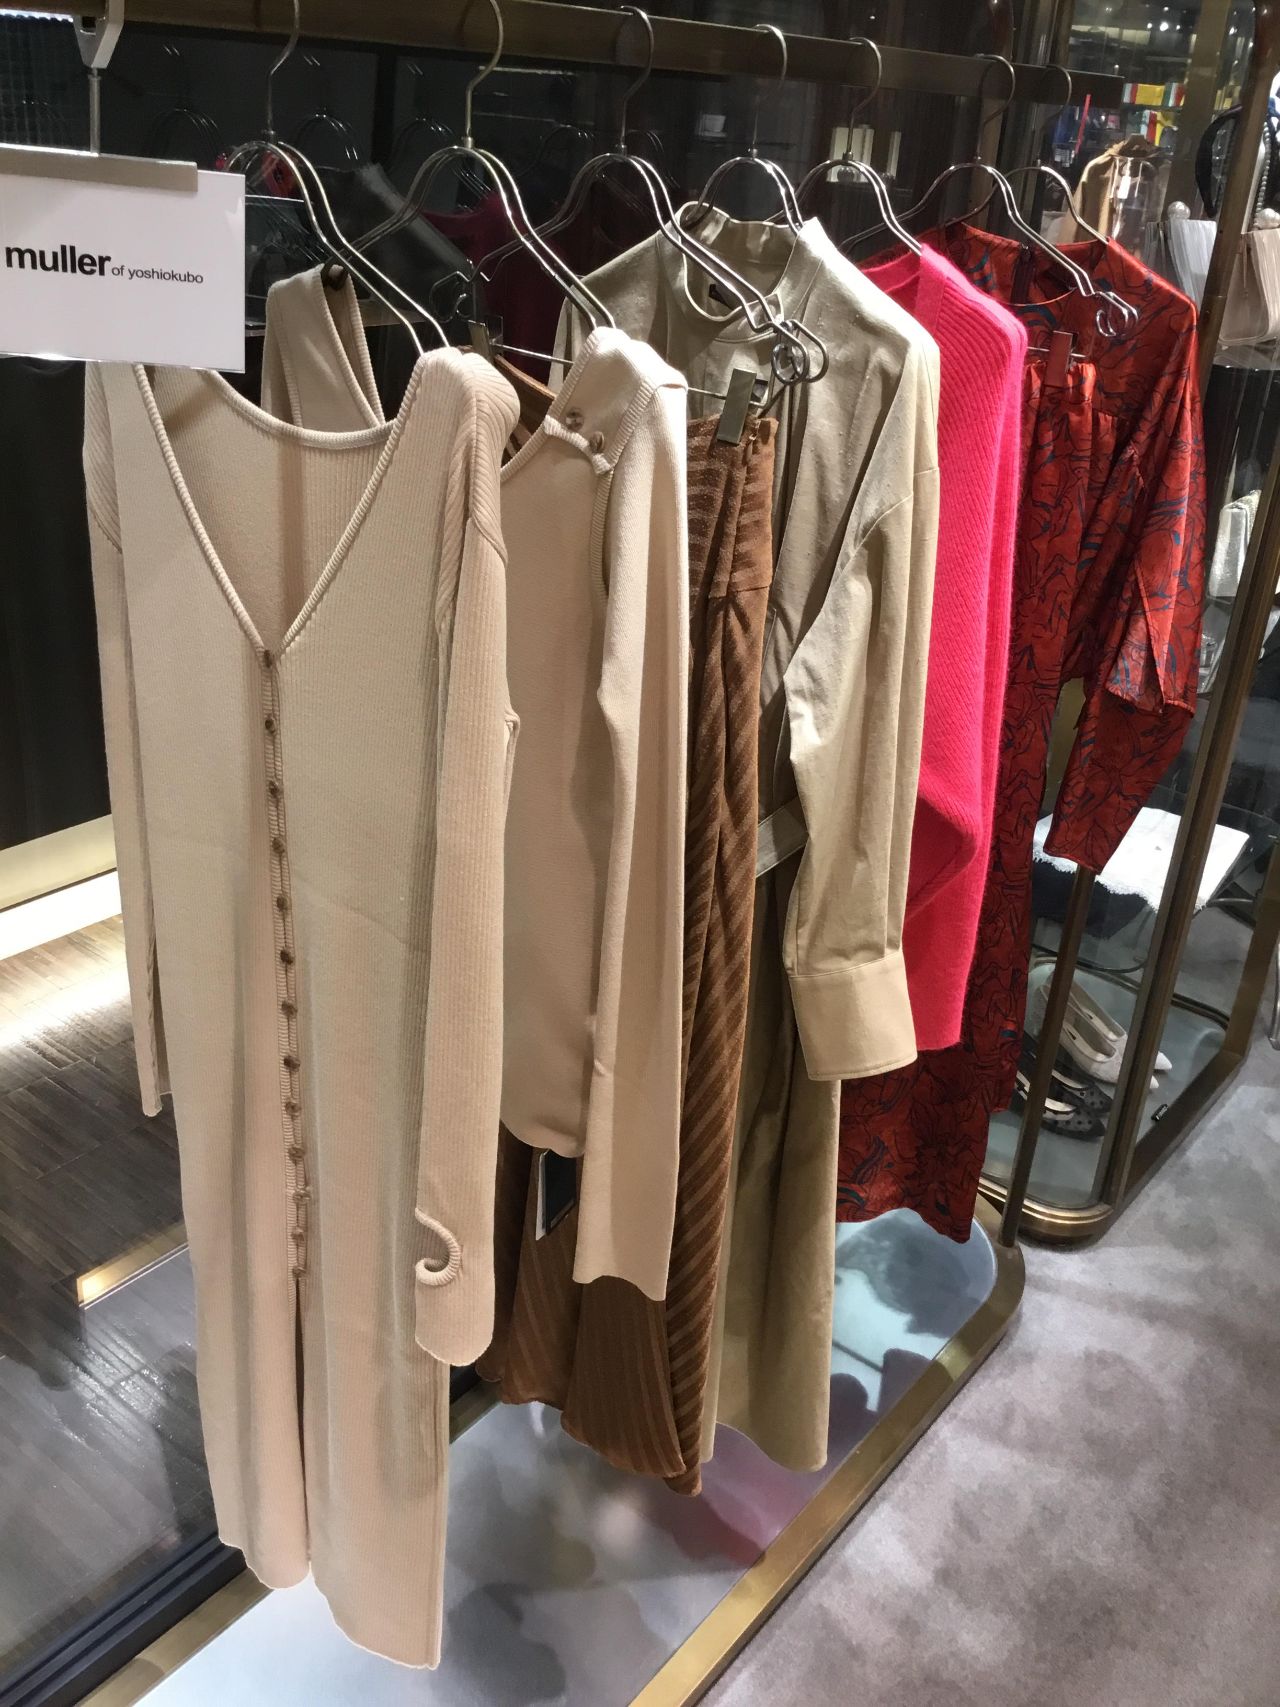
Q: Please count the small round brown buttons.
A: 15